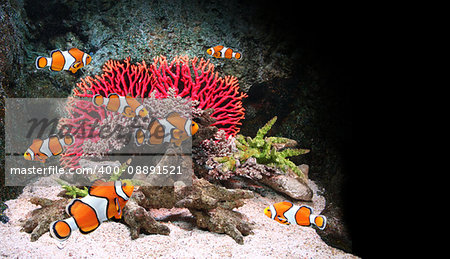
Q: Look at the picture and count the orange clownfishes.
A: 7